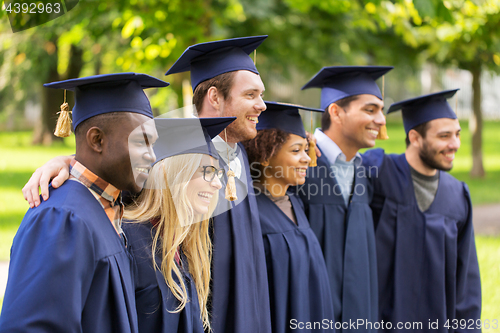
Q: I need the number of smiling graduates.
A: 6